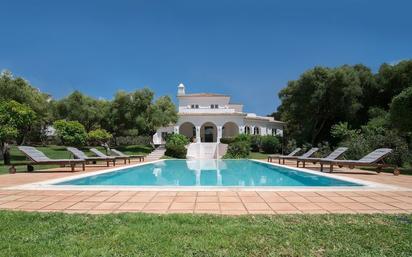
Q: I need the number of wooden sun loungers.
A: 8